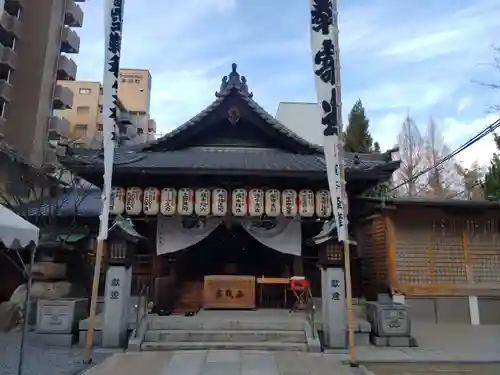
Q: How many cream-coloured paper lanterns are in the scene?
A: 13